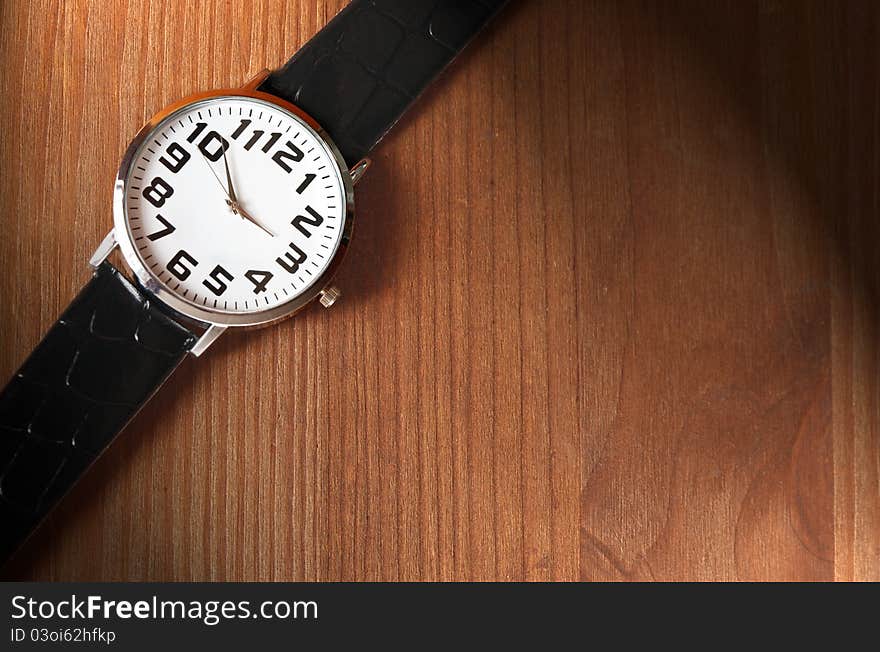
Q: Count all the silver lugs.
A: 4